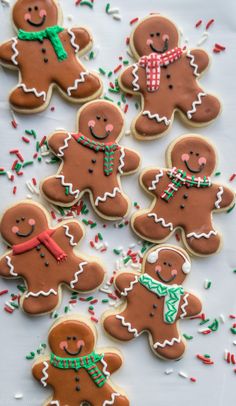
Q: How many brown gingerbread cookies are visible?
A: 7